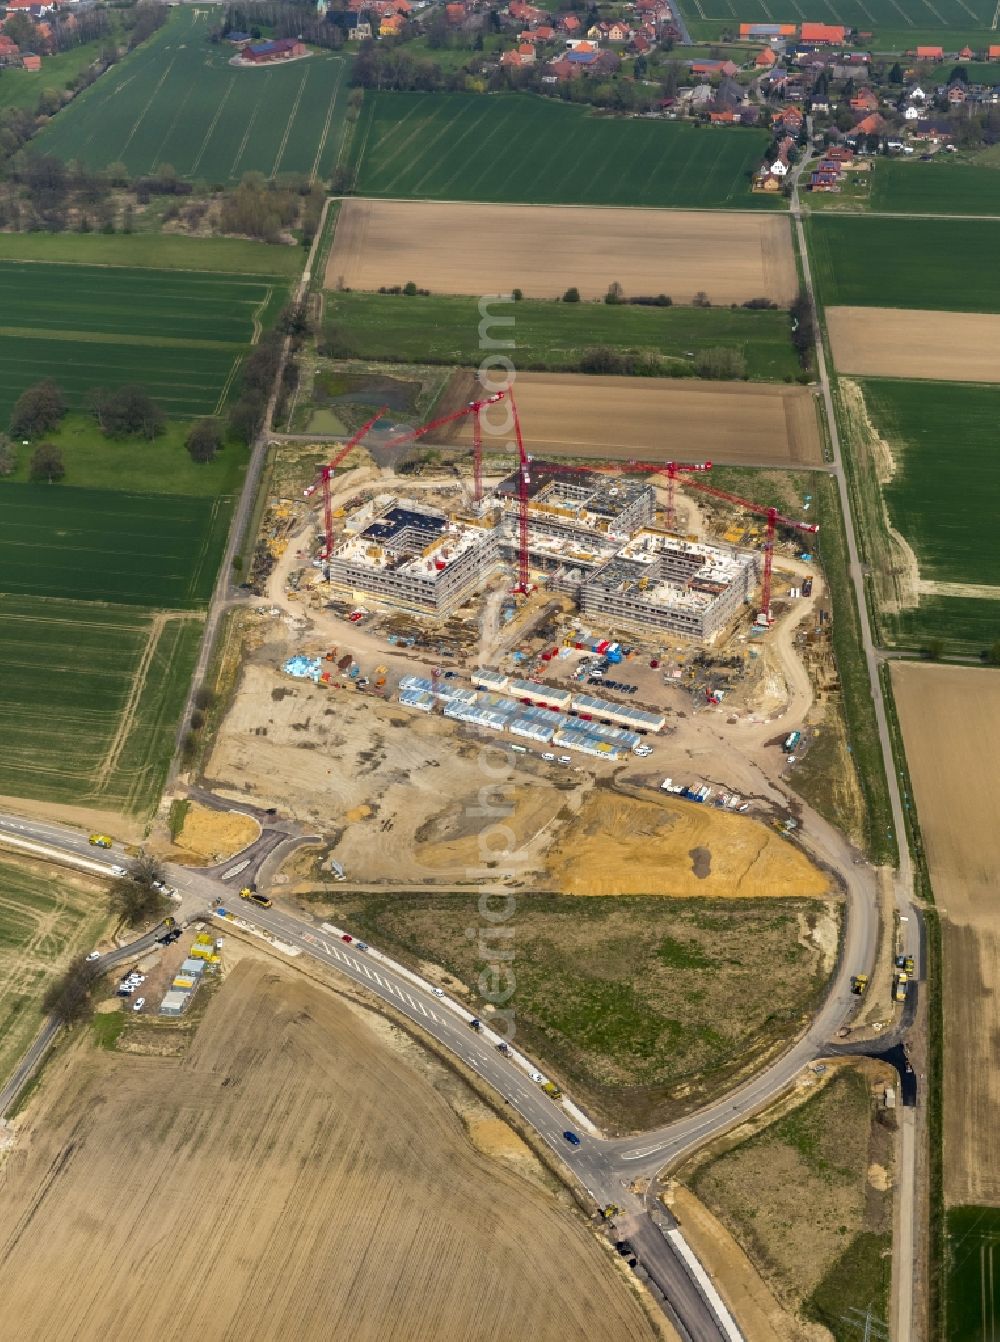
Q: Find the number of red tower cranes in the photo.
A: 5